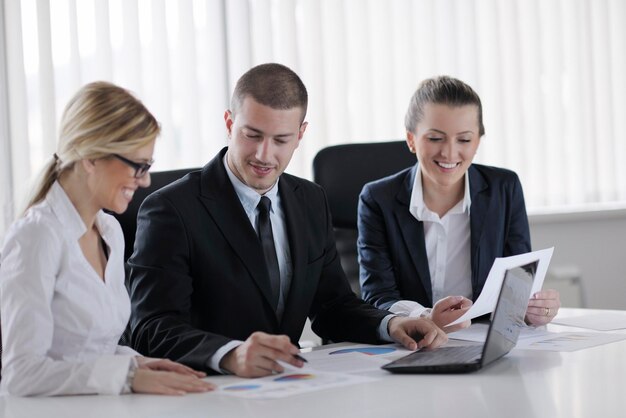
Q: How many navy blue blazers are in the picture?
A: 1